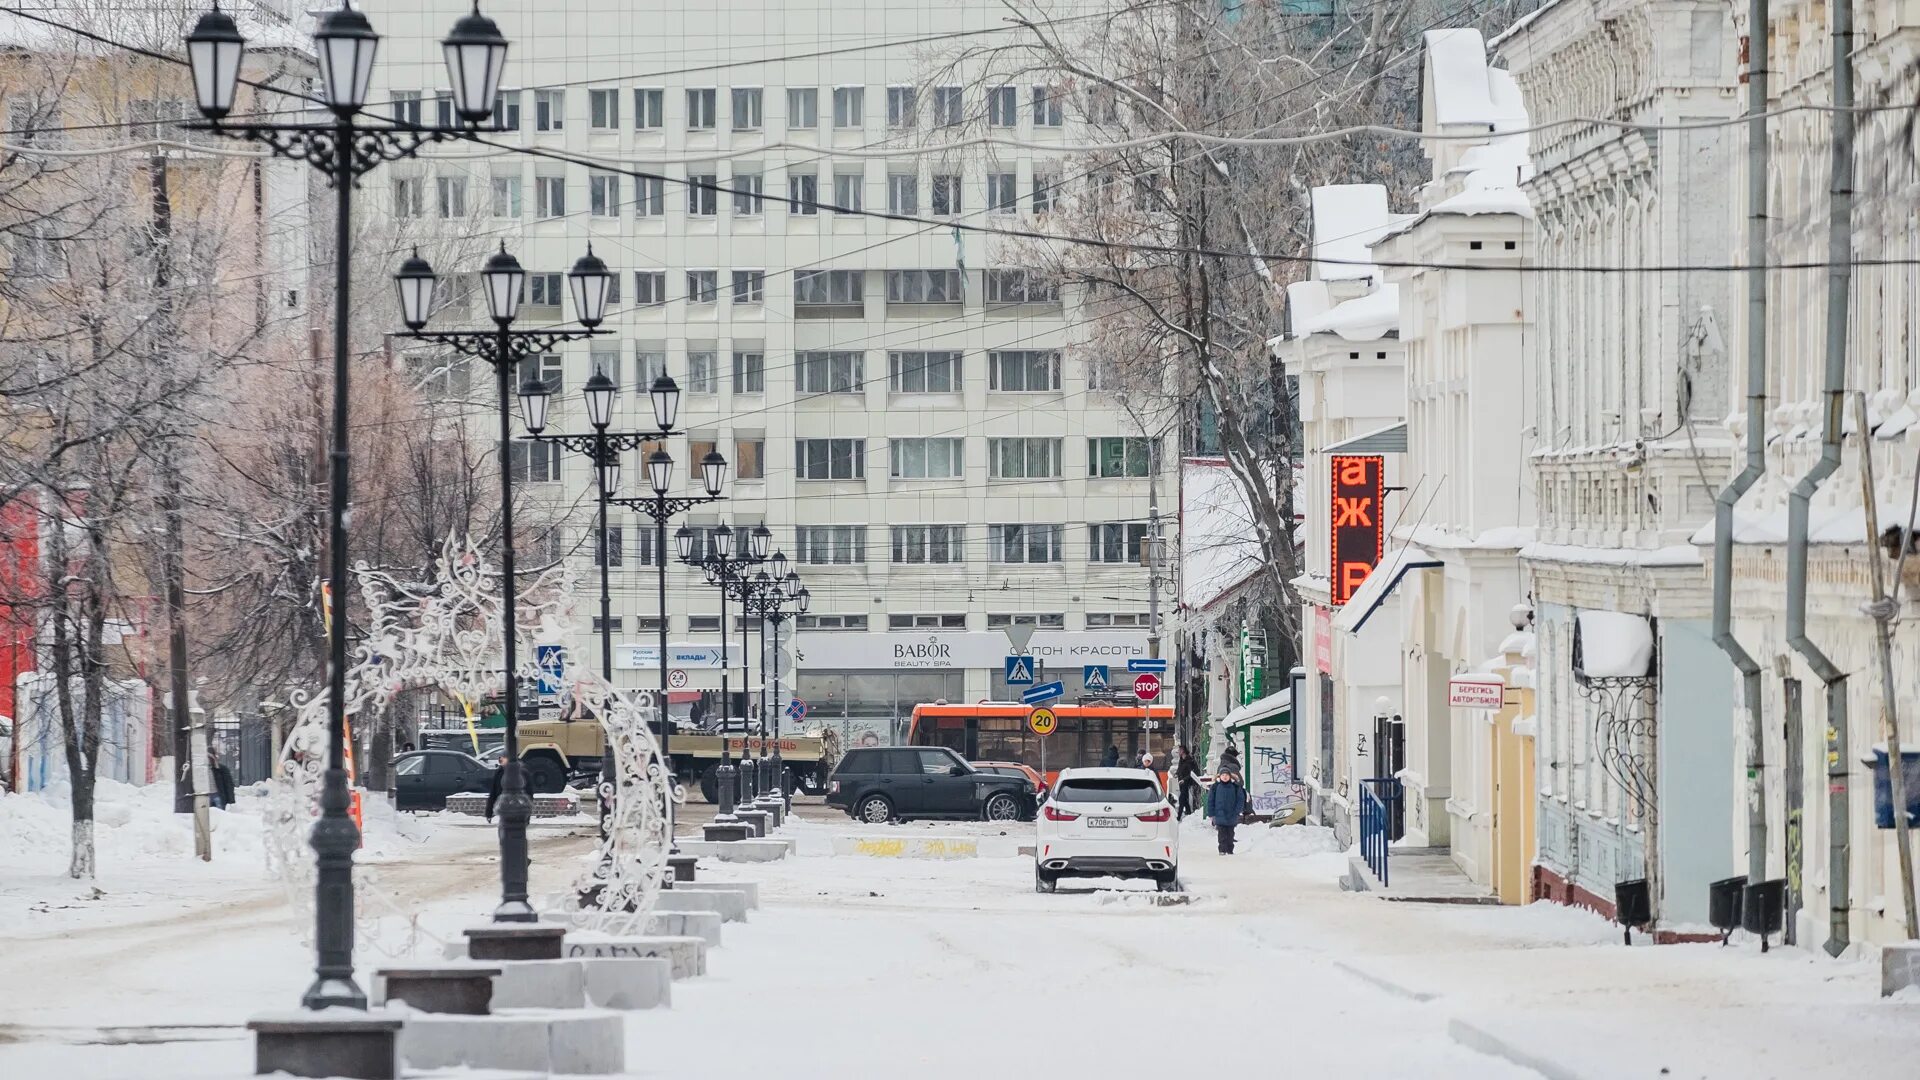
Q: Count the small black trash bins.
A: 3